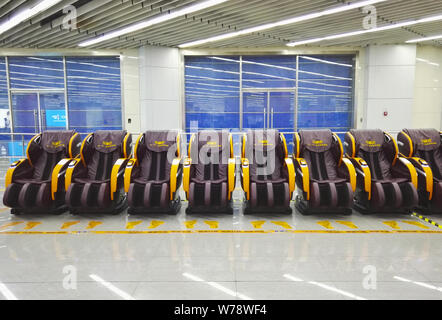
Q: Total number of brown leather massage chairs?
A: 8